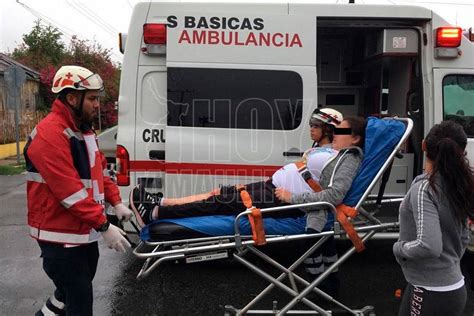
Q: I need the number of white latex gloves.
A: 2